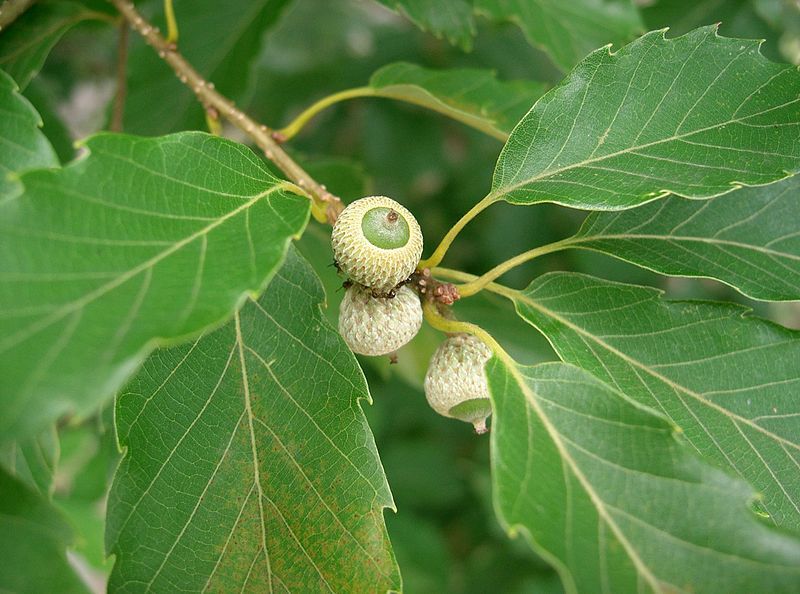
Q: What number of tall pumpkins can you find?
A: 0